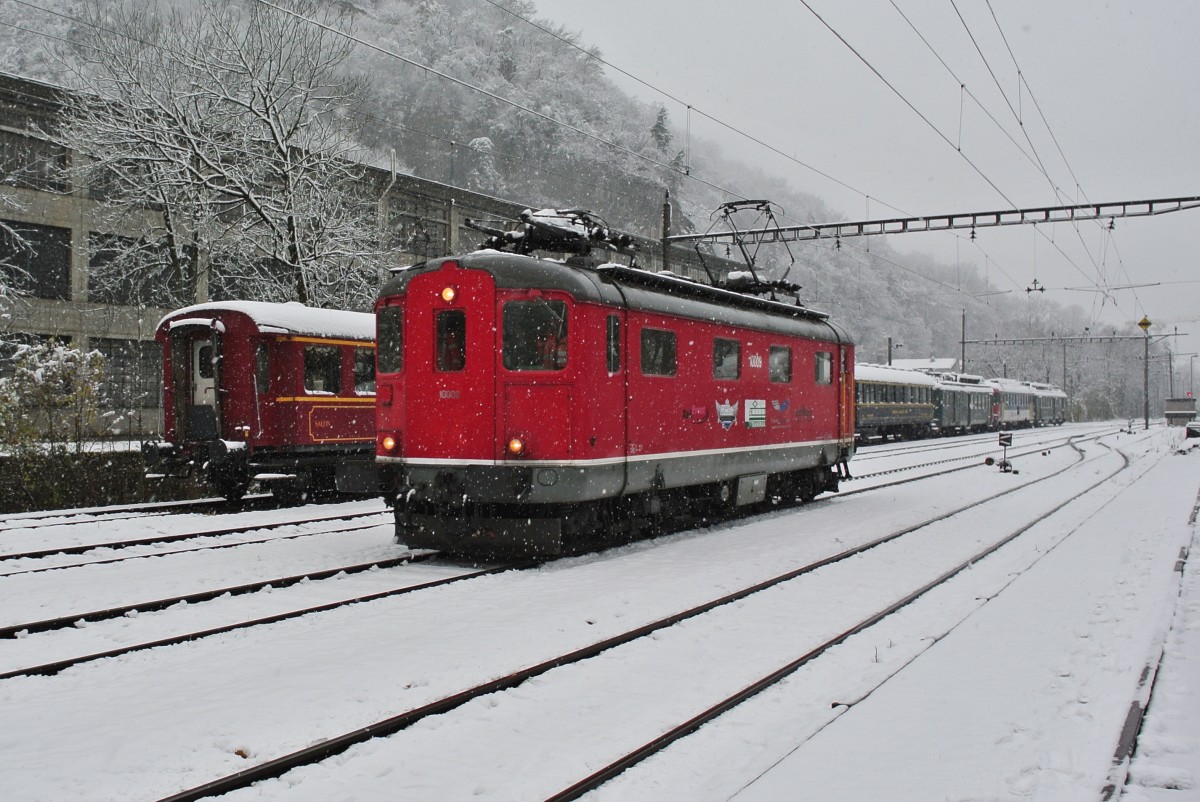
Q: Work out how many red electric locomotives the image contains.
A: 1